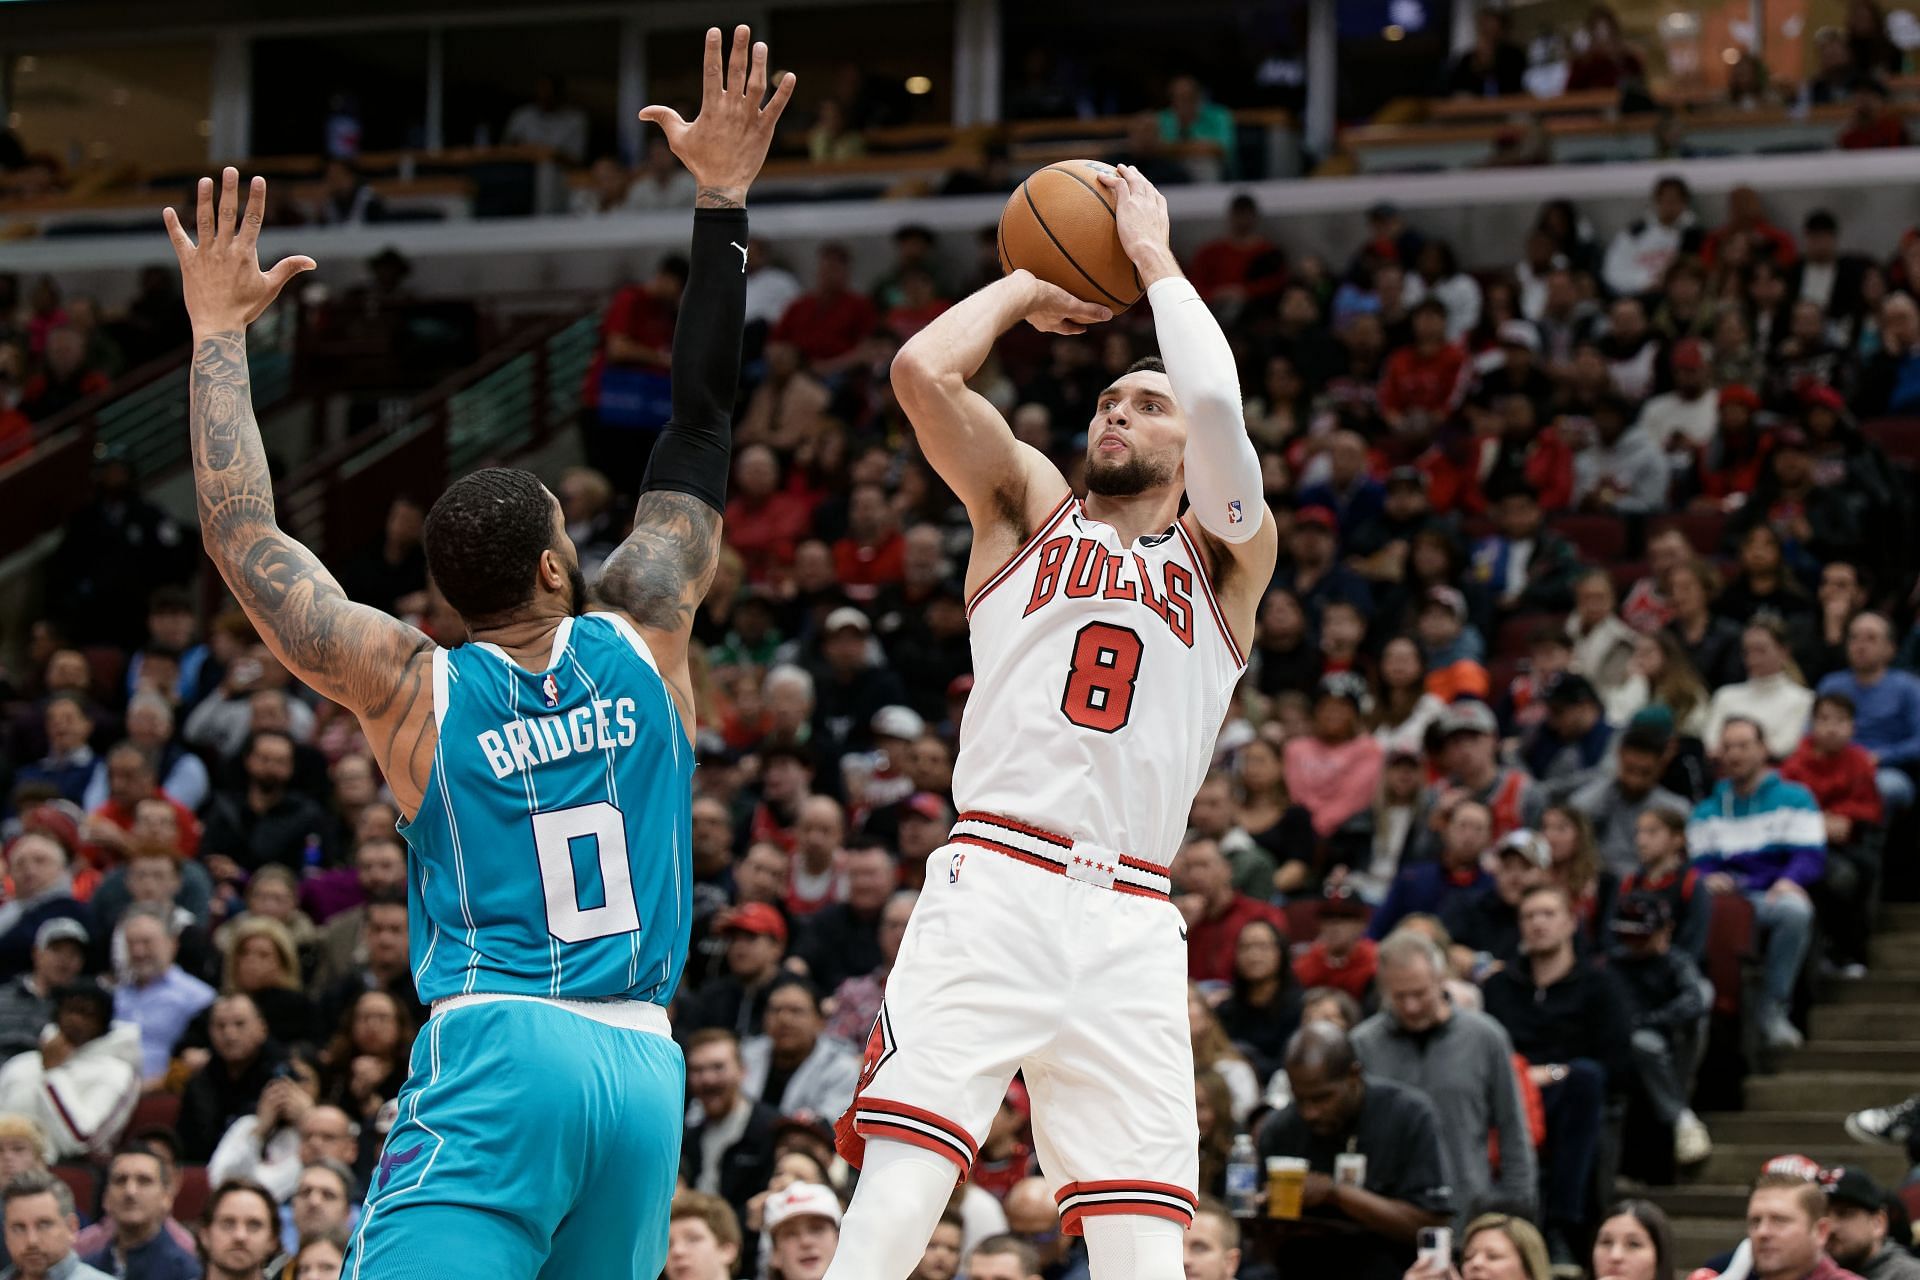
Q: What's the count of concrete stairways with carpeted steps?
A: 1